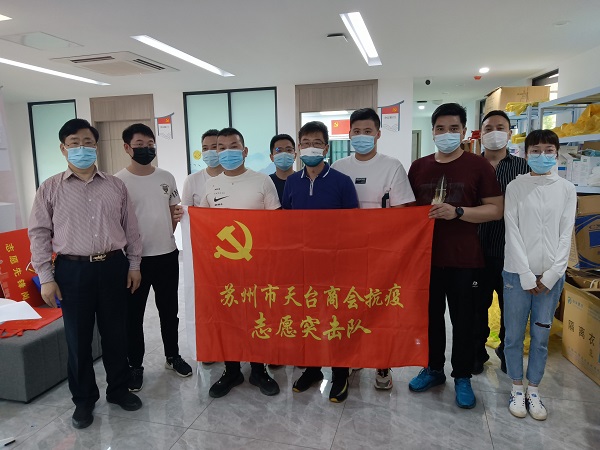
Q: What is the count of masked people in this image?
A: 10